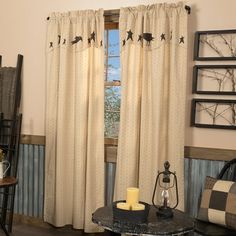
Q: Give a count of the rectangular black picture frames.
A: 3